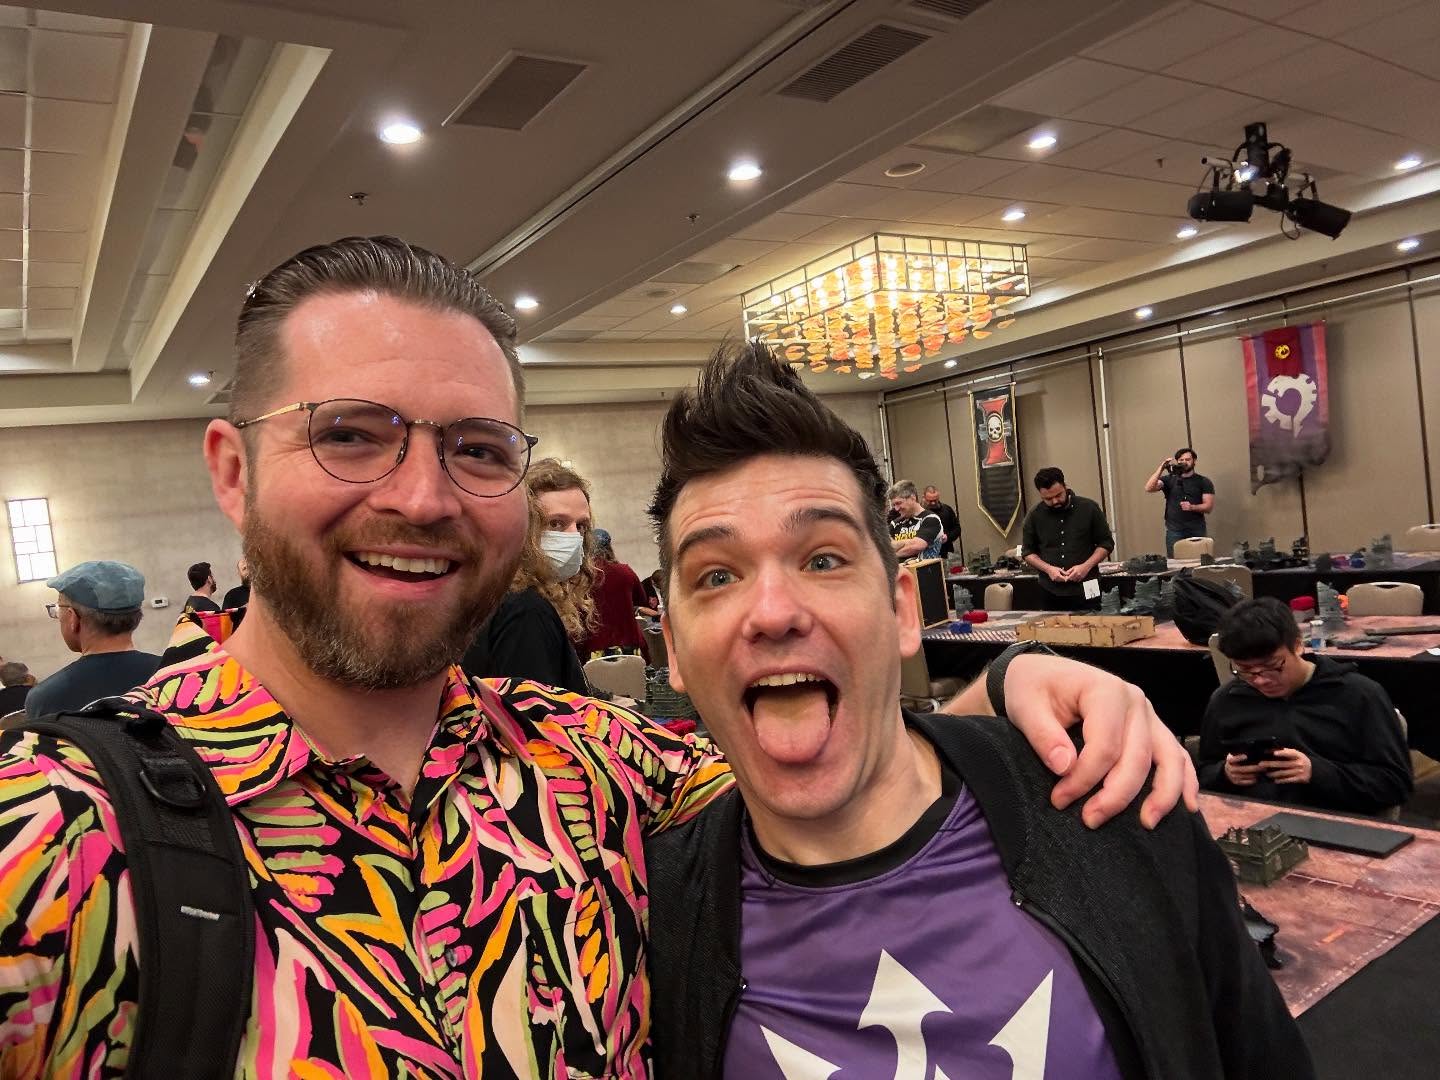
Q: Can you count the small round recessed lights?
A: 12